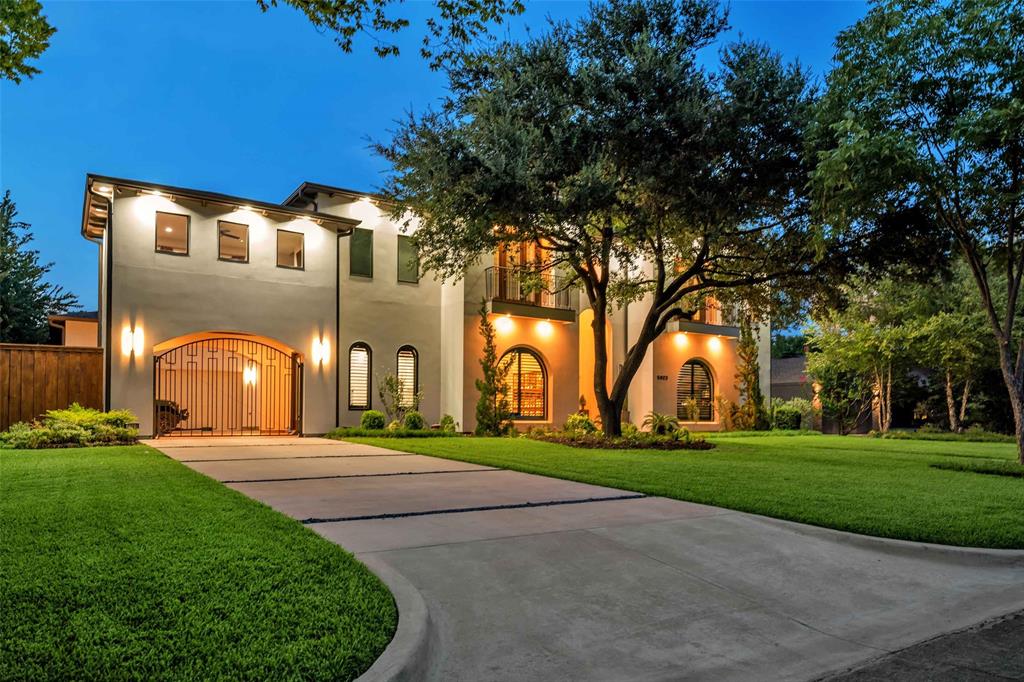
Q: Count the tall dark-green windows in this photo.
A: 2